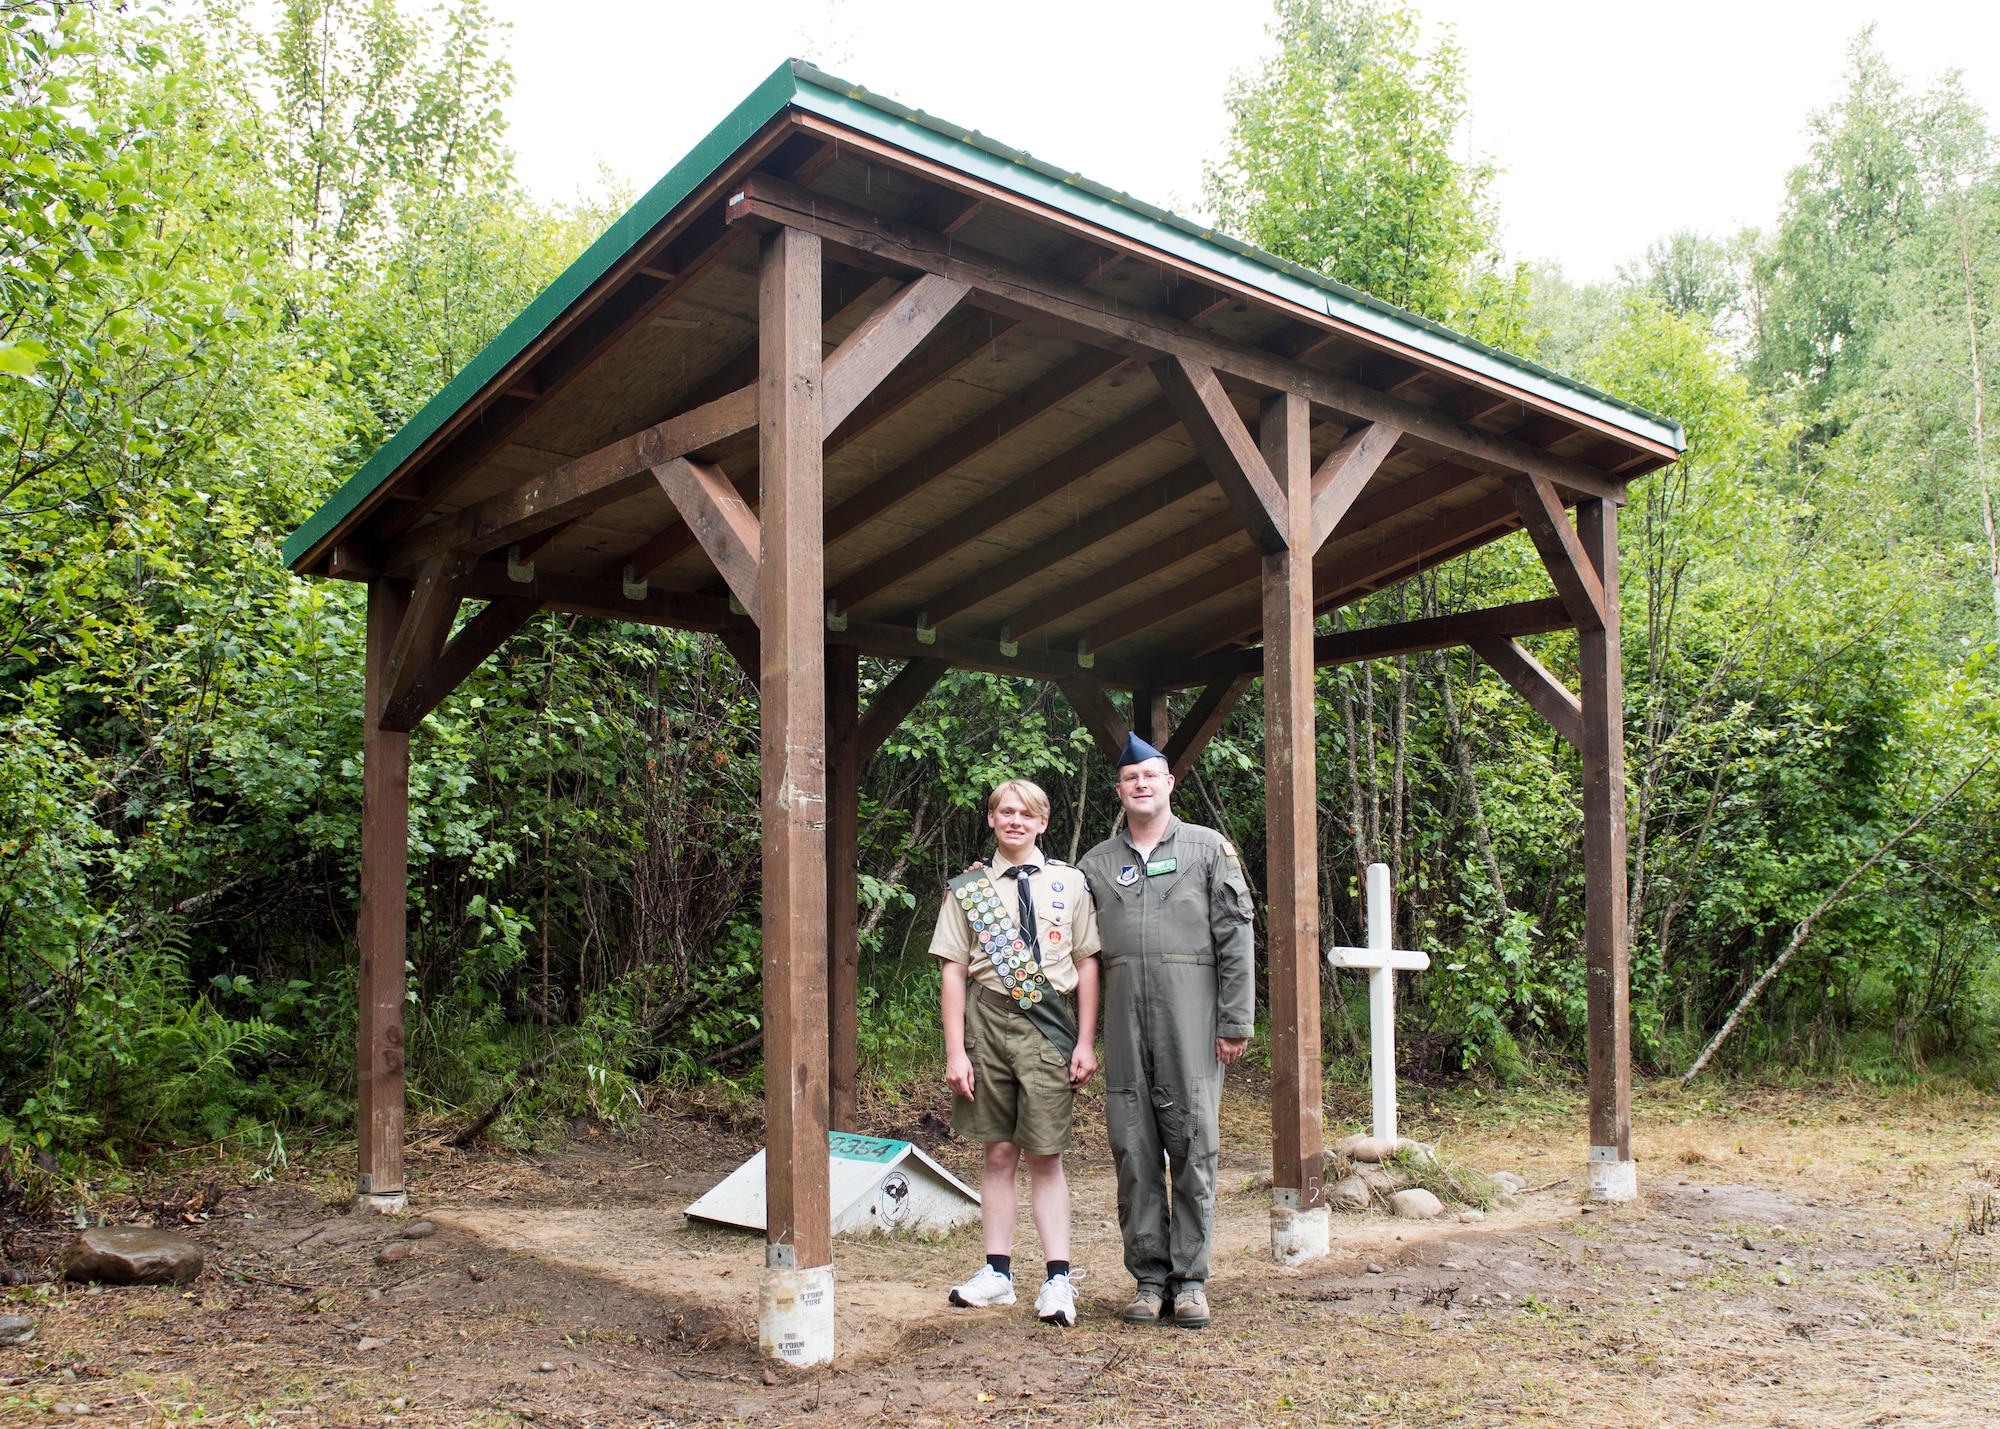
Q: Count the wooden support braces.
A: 12